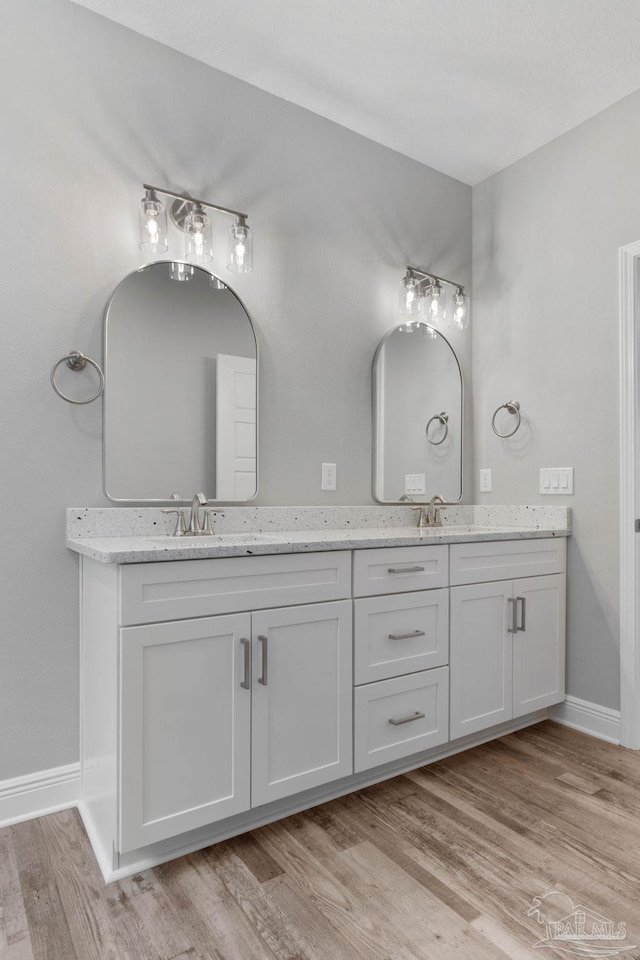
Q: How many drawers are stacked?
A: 3